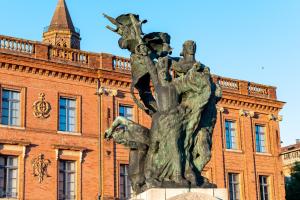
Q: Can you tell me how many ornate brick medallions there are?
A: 2